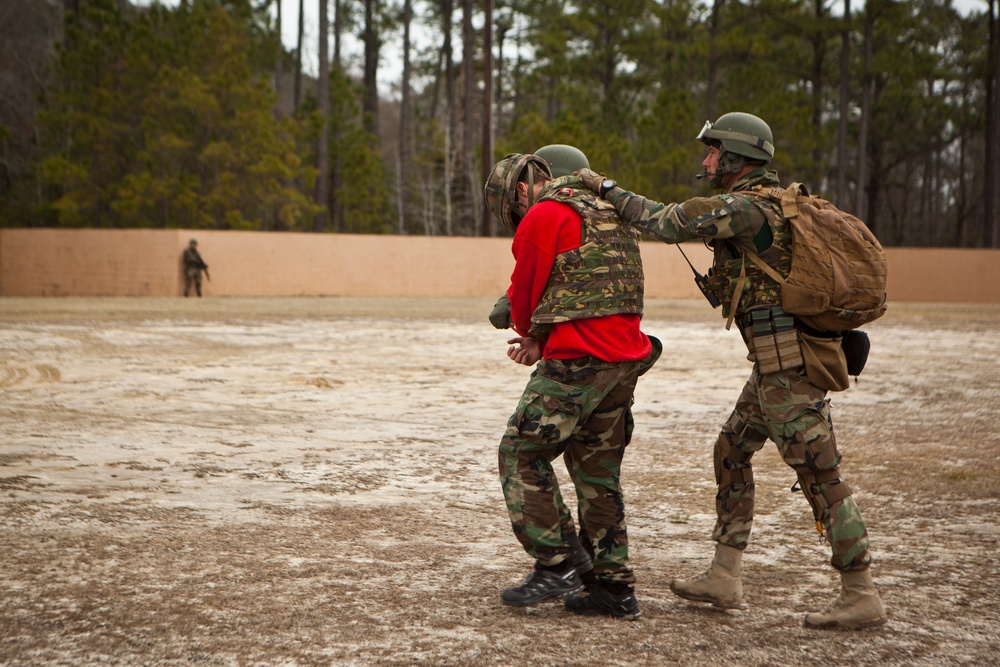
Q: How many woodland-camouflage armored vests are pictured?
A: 2